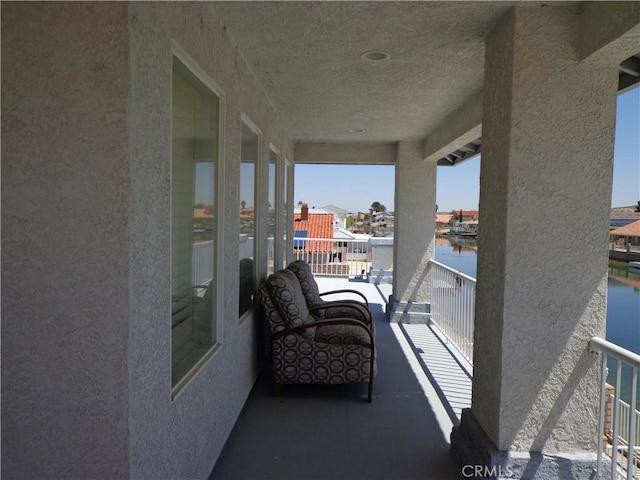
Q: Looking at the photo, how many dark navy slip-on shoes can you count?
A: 0